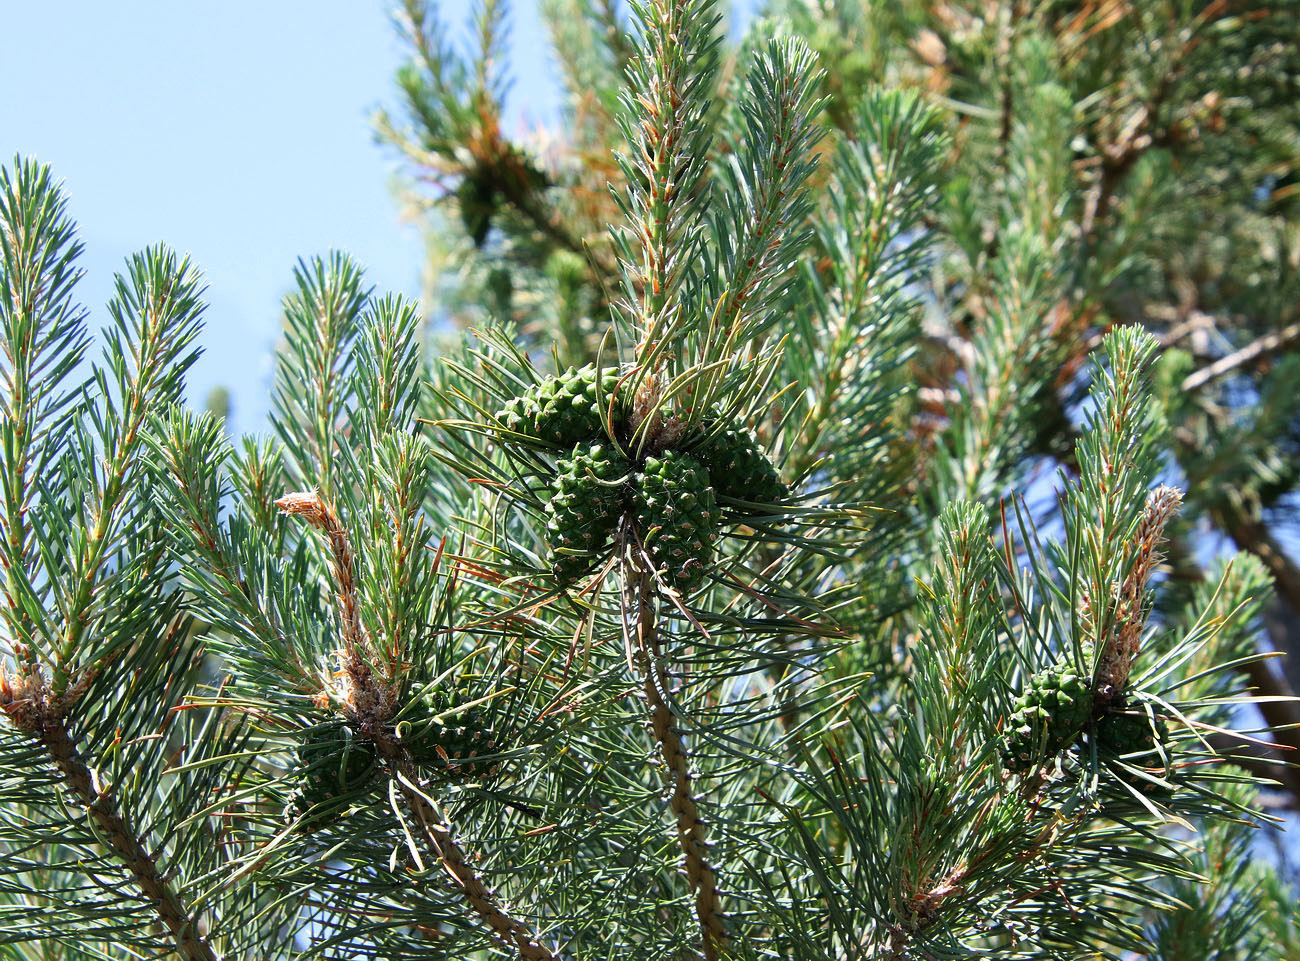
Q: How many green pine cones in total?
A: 8